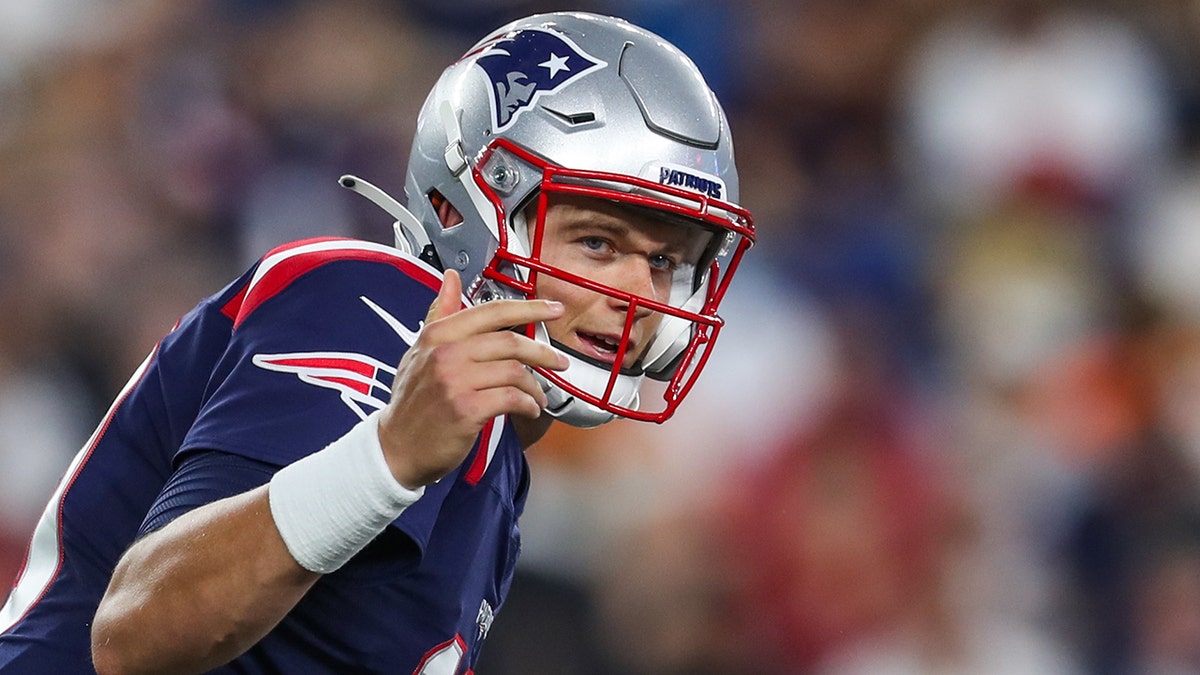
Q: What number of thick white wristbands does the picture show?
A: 1